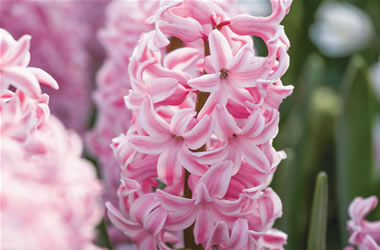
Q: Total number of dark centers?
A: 3